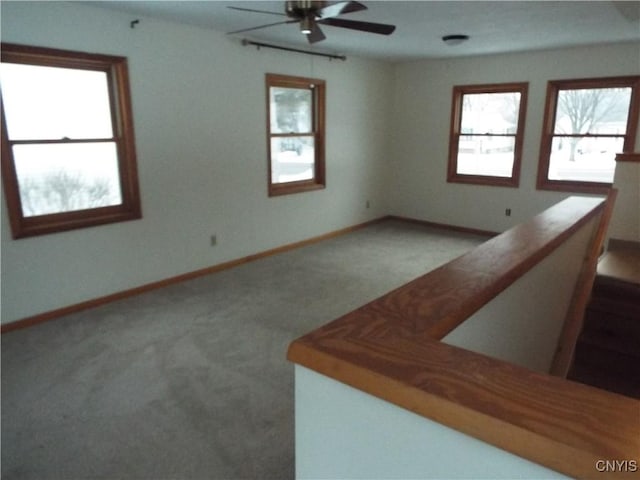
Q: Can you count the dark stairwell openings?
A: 1